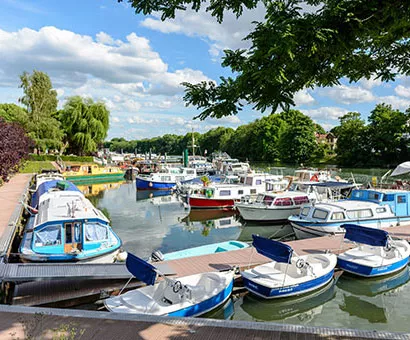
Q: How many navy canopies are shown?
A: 3